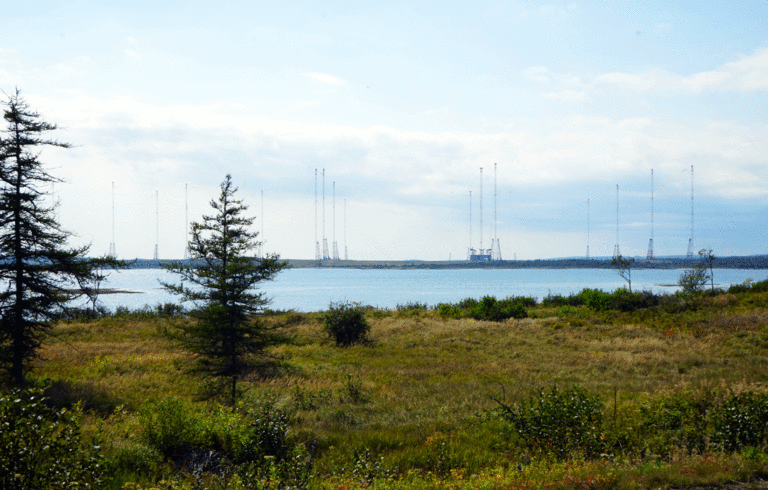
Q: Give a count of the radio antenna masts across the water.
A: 15